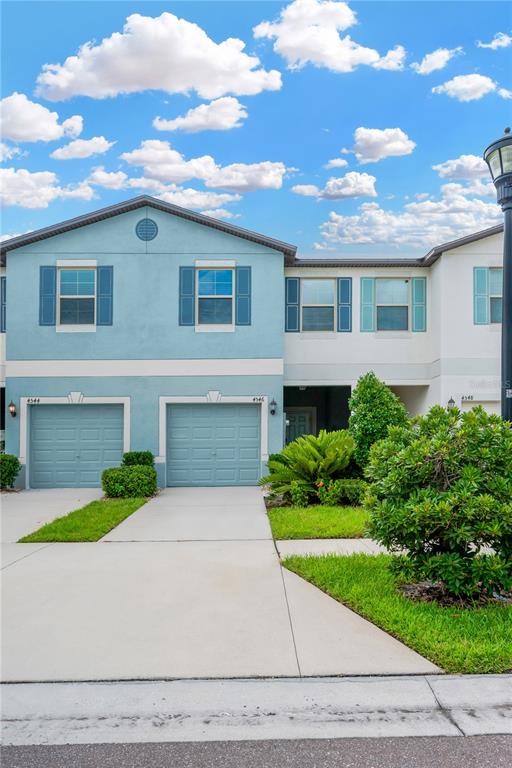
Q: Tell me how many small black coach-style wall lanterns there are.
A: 3